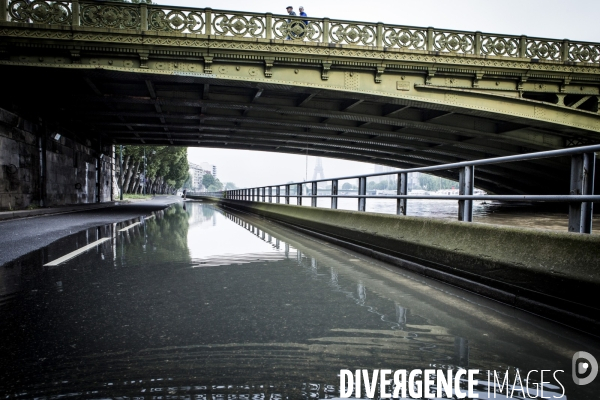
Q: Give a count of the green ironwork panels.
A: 11